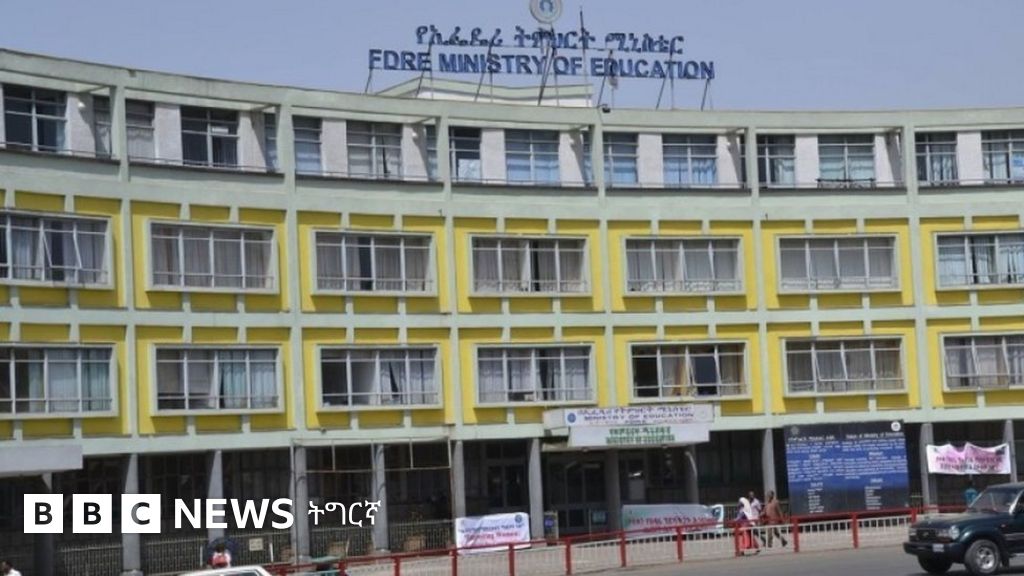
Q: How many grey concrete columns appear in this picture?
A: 12